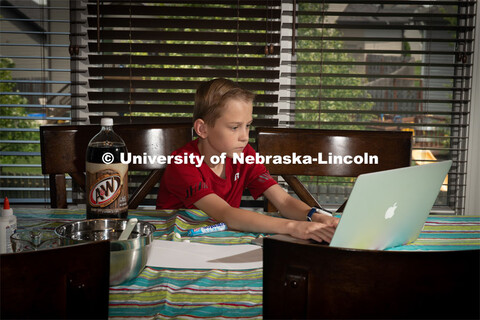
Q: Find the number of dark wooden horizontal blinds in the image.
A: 3